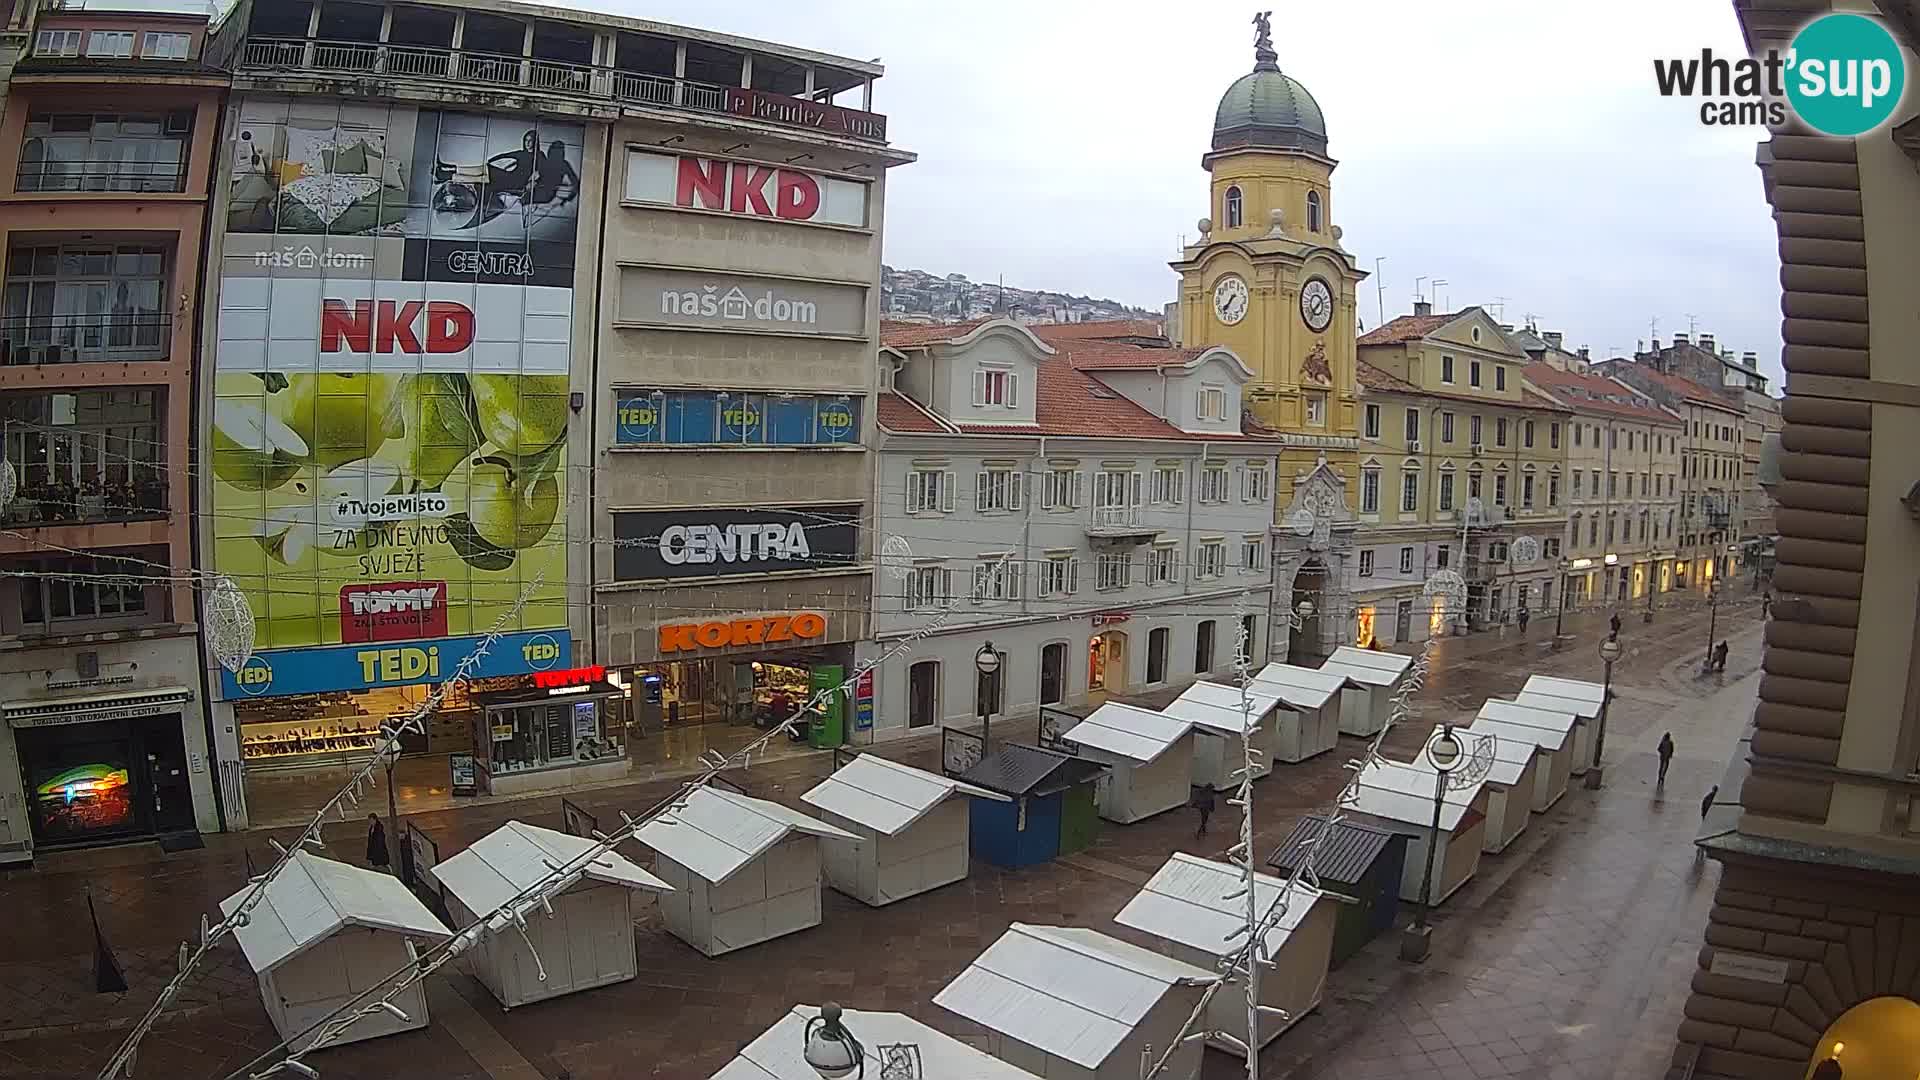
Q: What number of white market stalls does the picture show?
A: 15